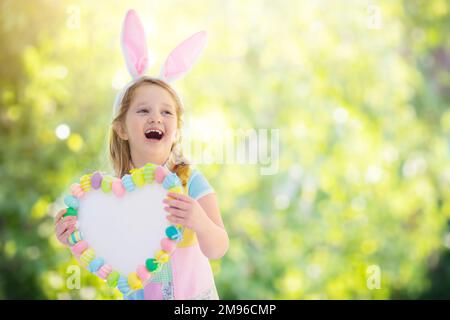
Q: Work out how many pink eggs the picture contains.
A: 7